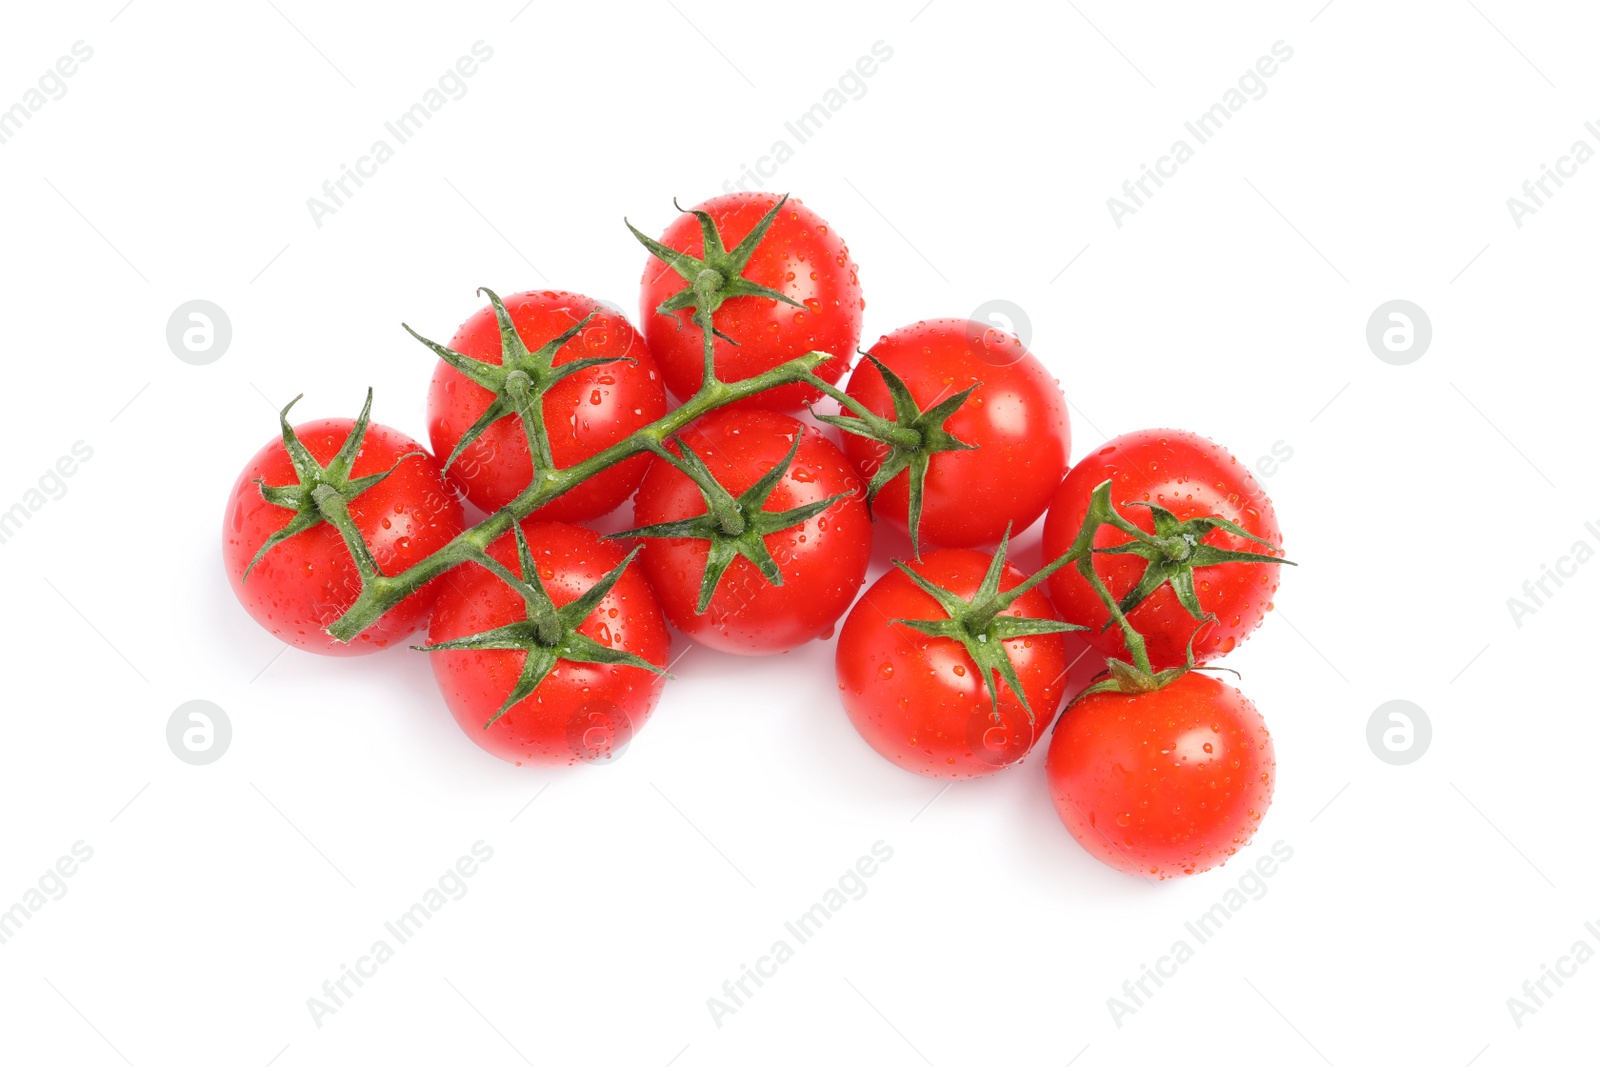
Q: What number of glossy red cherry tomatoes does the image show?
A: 9